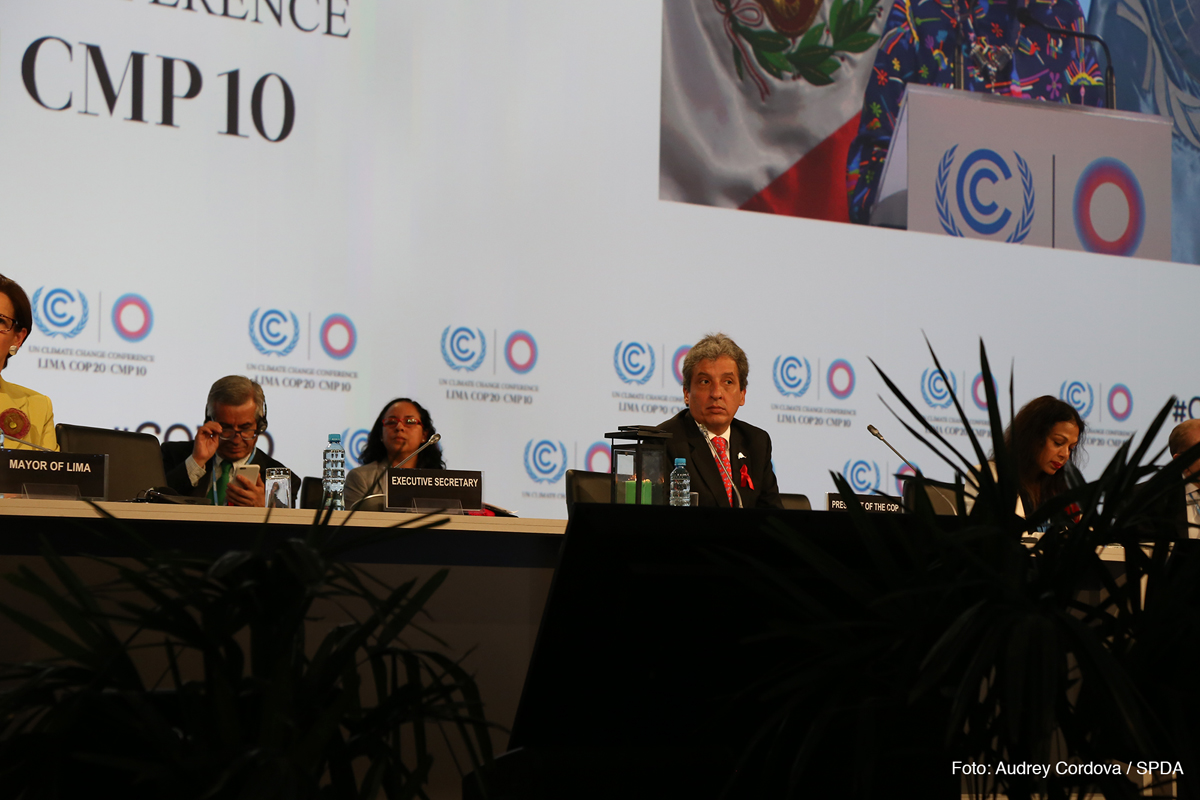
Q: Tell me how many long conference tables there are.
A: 1